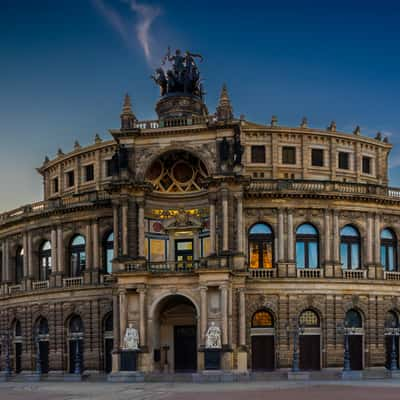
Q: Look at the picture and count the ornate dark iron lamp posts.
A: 6